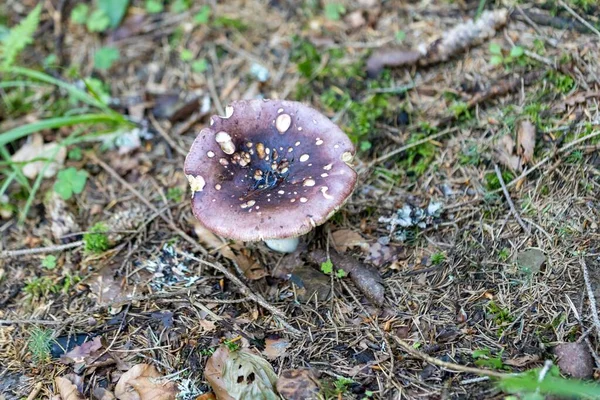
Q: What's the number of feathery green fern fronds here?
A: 1